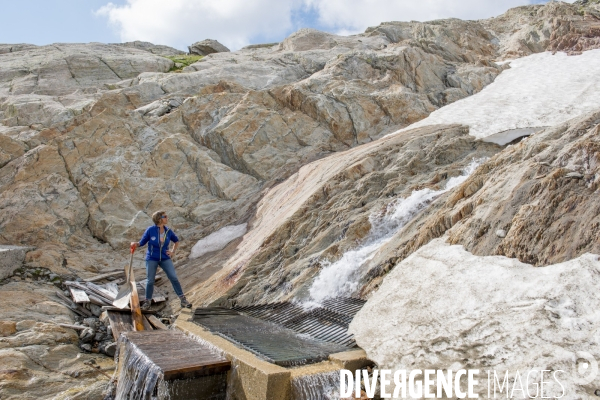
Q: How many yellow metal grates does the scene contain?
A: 0